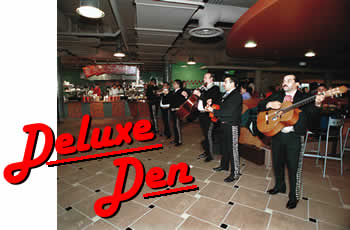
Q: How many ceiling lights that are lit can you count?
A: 5